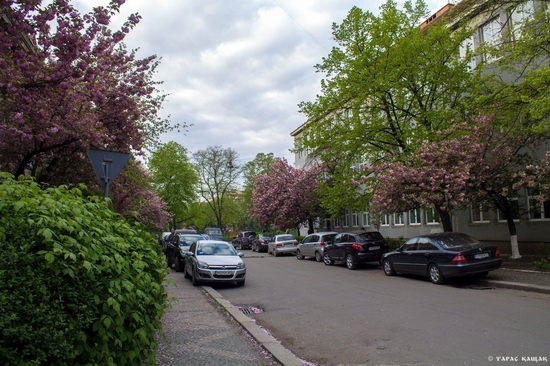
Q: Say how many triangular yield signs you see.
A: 1